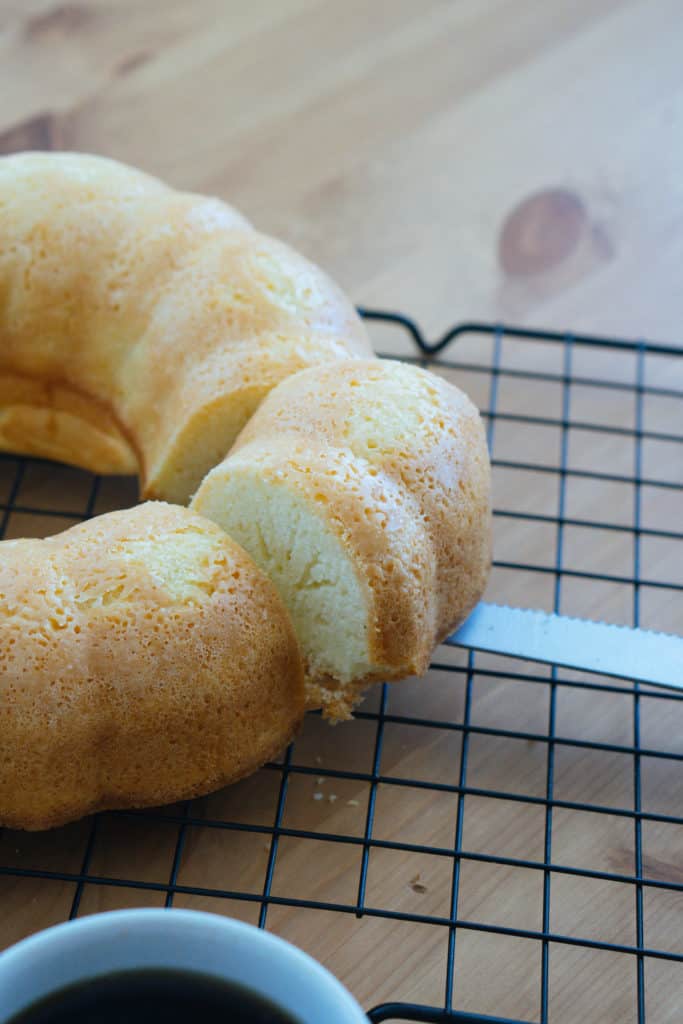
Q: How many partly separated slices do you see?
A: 1